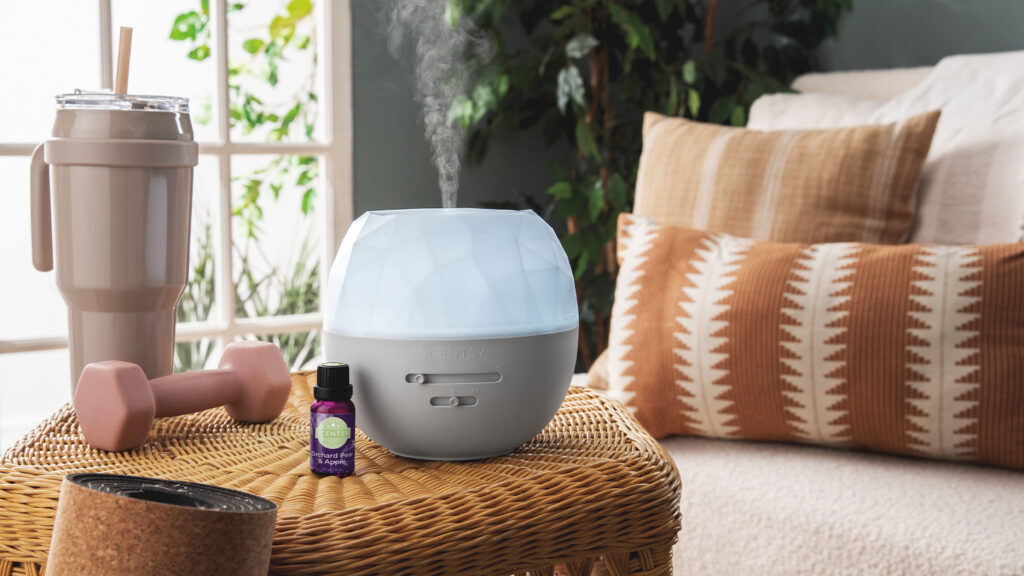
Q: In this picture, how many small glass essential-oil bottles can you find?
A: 1